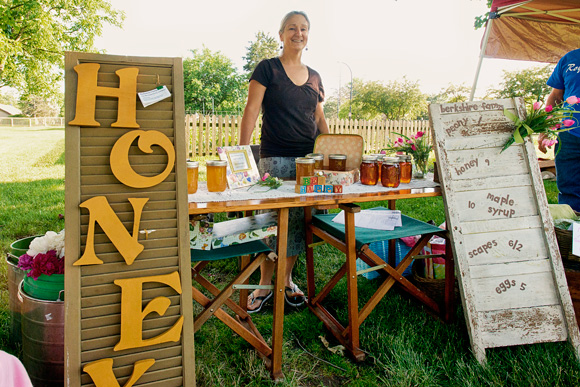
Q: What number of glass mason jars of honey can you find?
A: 9